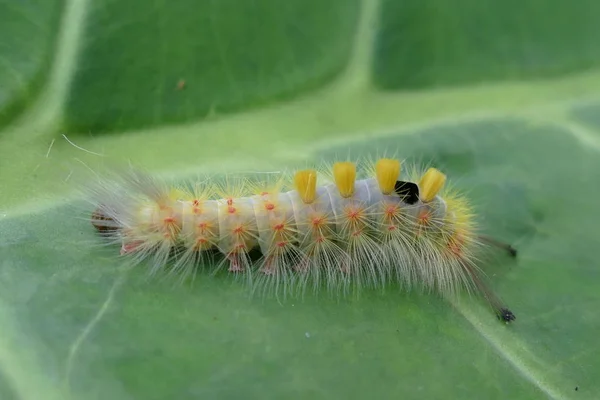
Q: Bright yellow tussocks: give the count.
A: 4